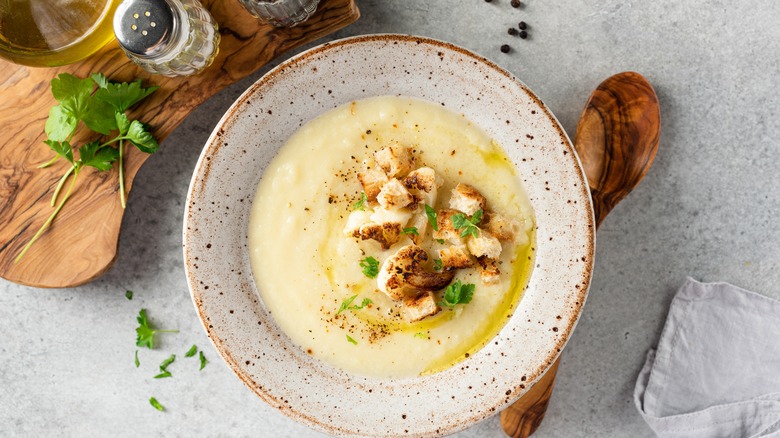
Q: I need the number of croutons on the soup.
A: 10